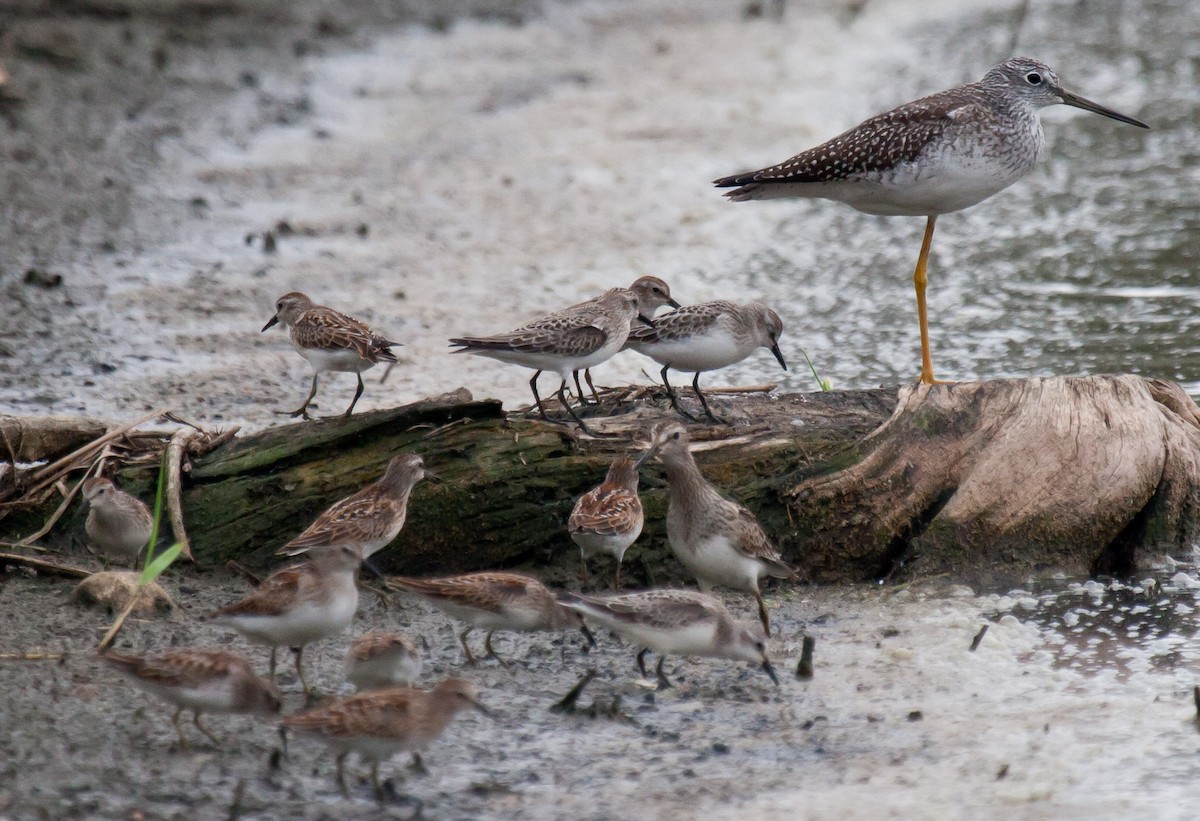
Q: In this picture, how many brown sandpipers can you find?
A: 14